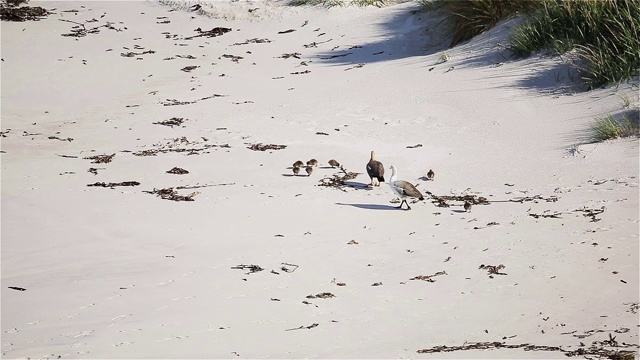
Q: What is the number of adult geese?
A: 2